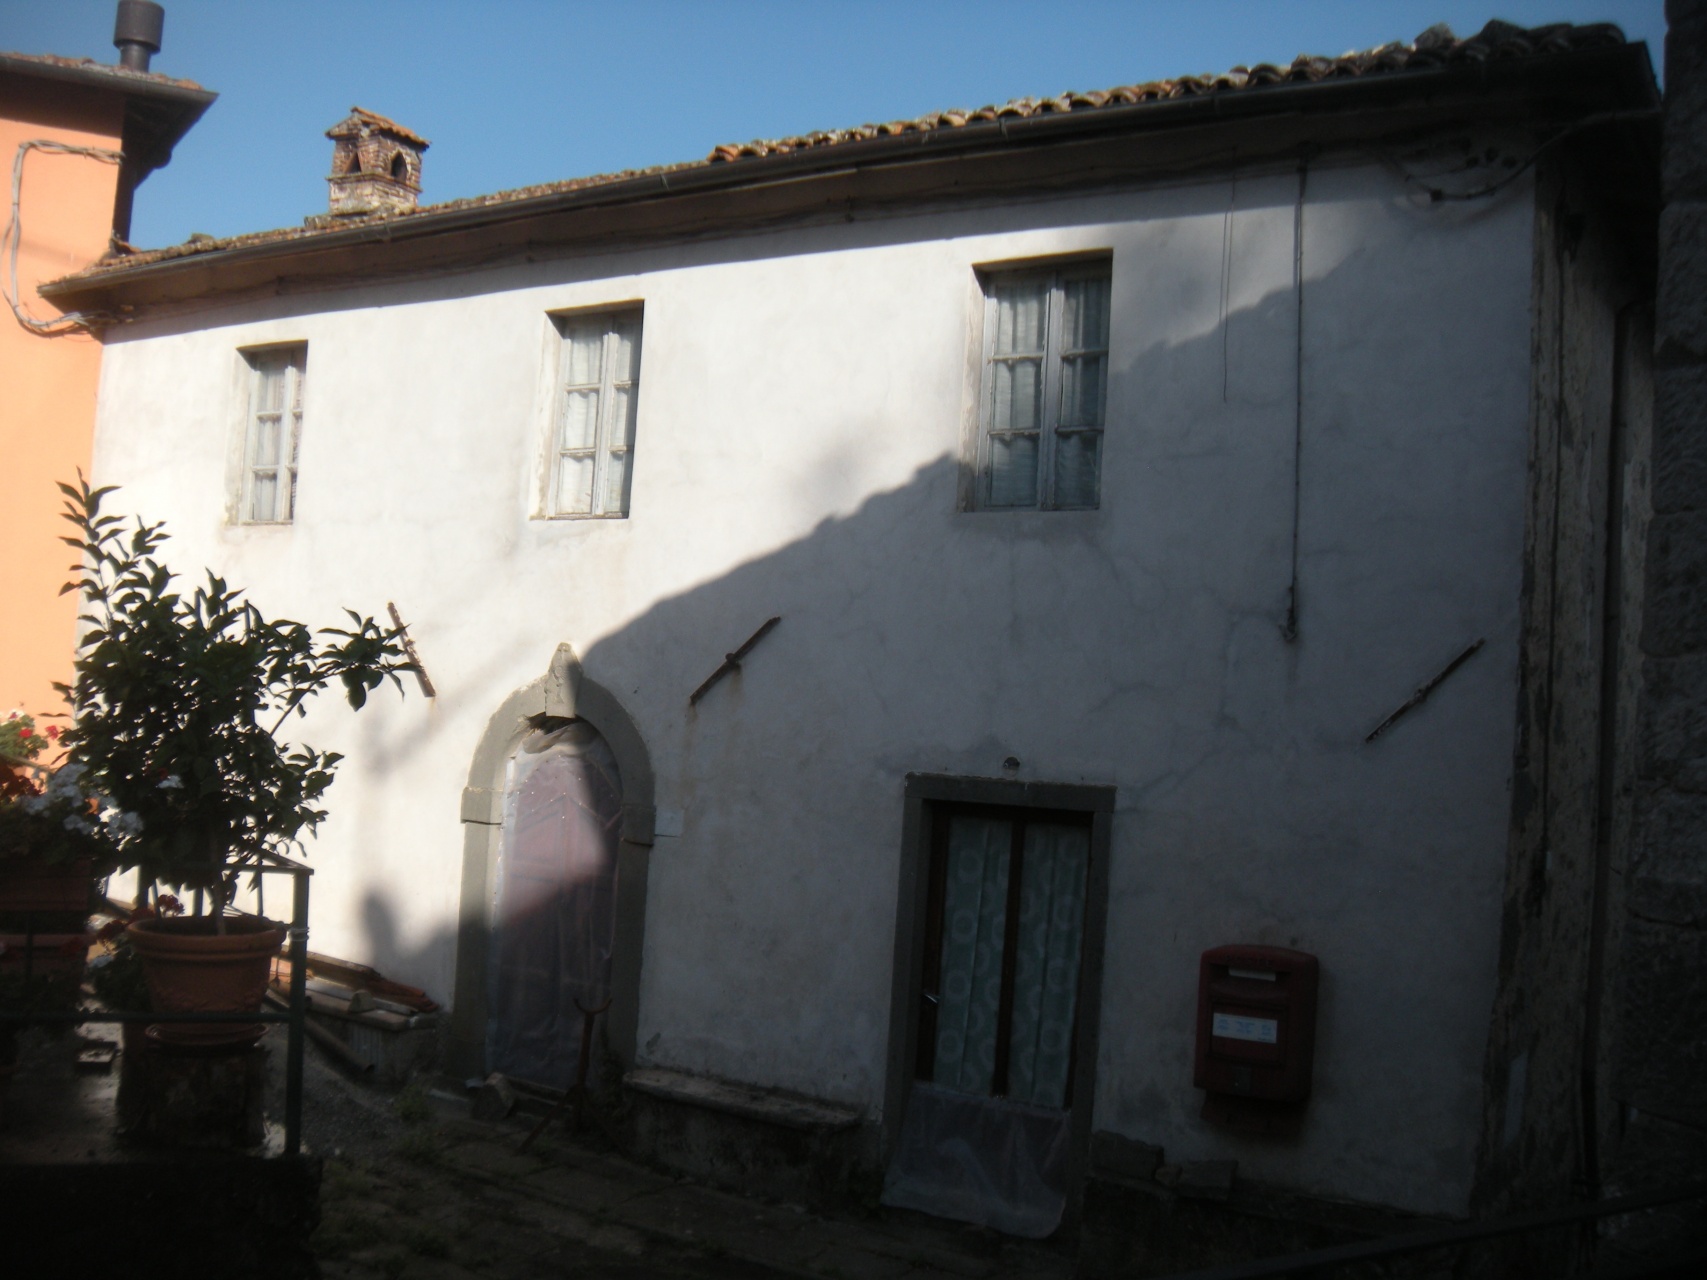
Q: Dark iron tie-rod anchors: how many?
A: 3